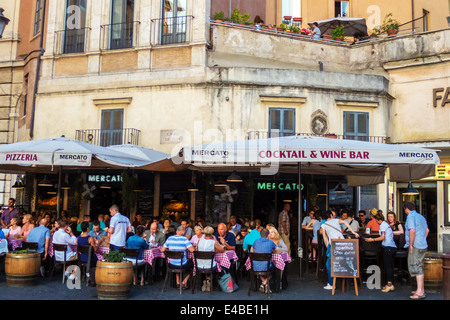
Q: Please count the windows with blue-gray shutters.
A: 3